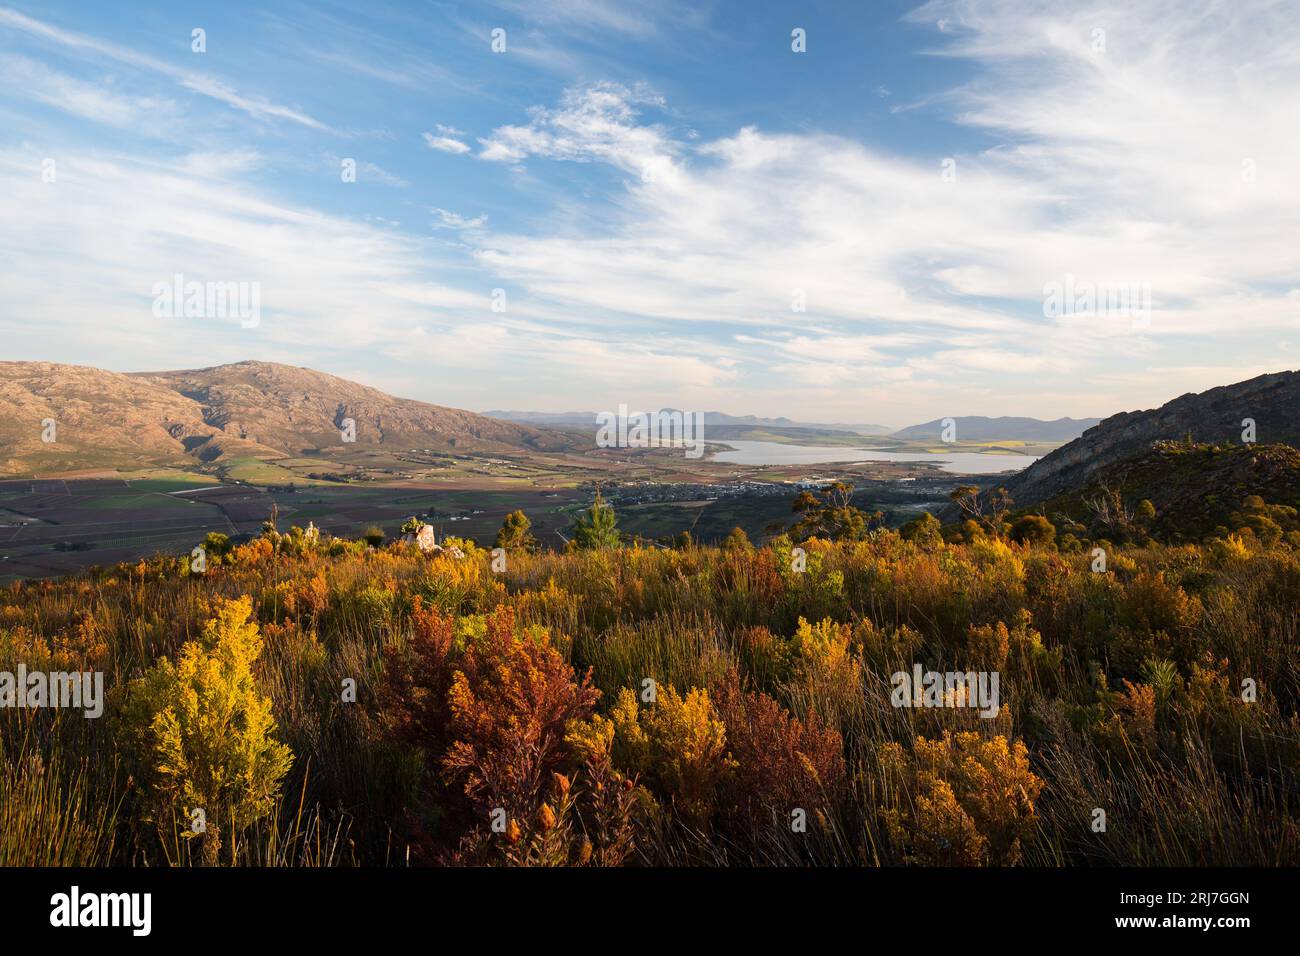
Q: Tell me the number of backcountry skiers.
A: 0